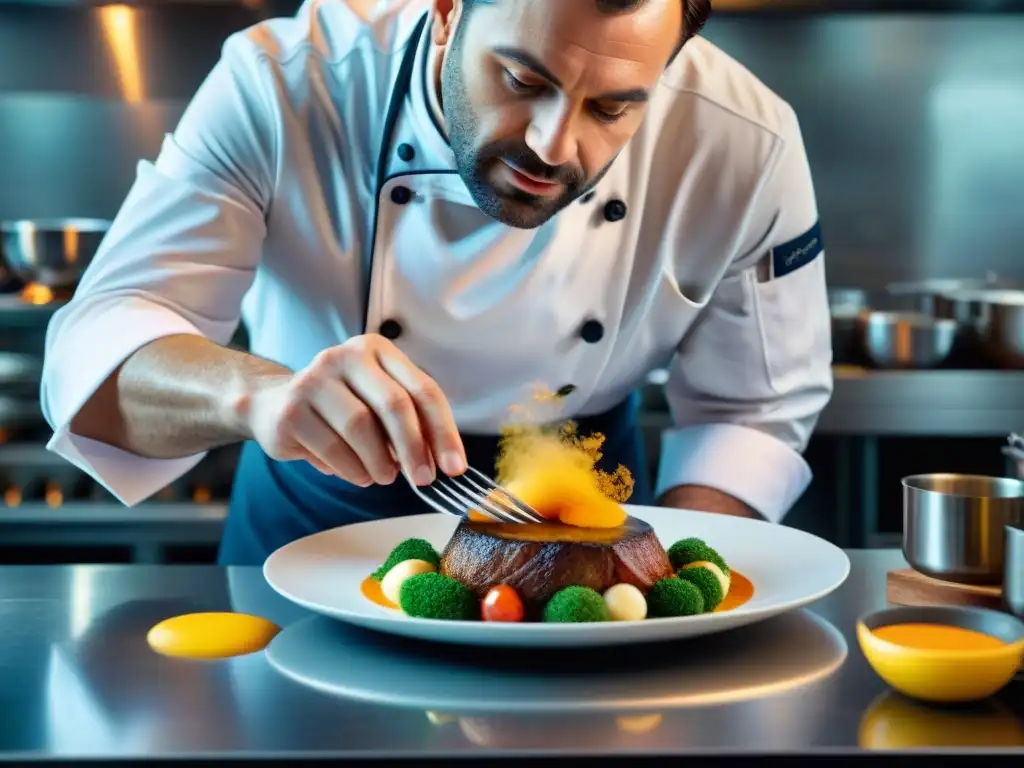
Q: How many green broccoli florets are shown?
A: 6